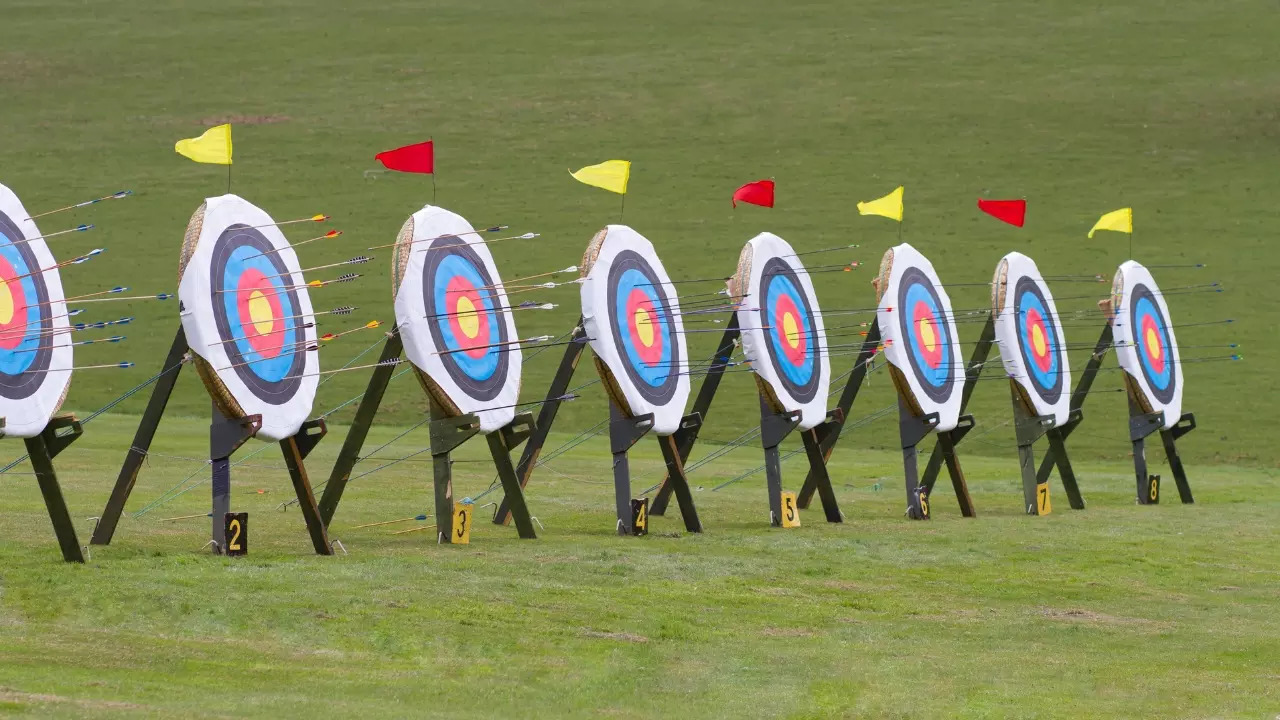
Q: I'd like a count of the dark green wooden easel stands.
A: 8